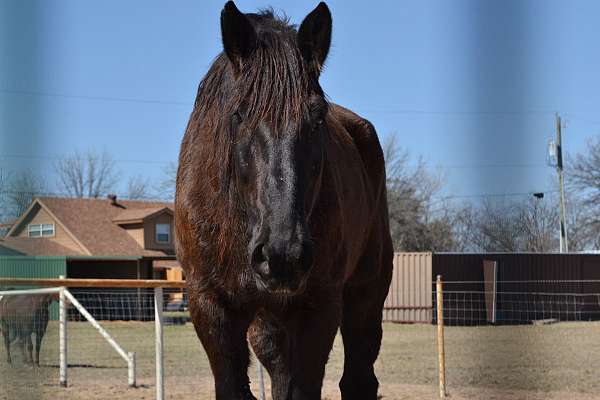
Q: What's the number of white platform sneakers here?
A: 0